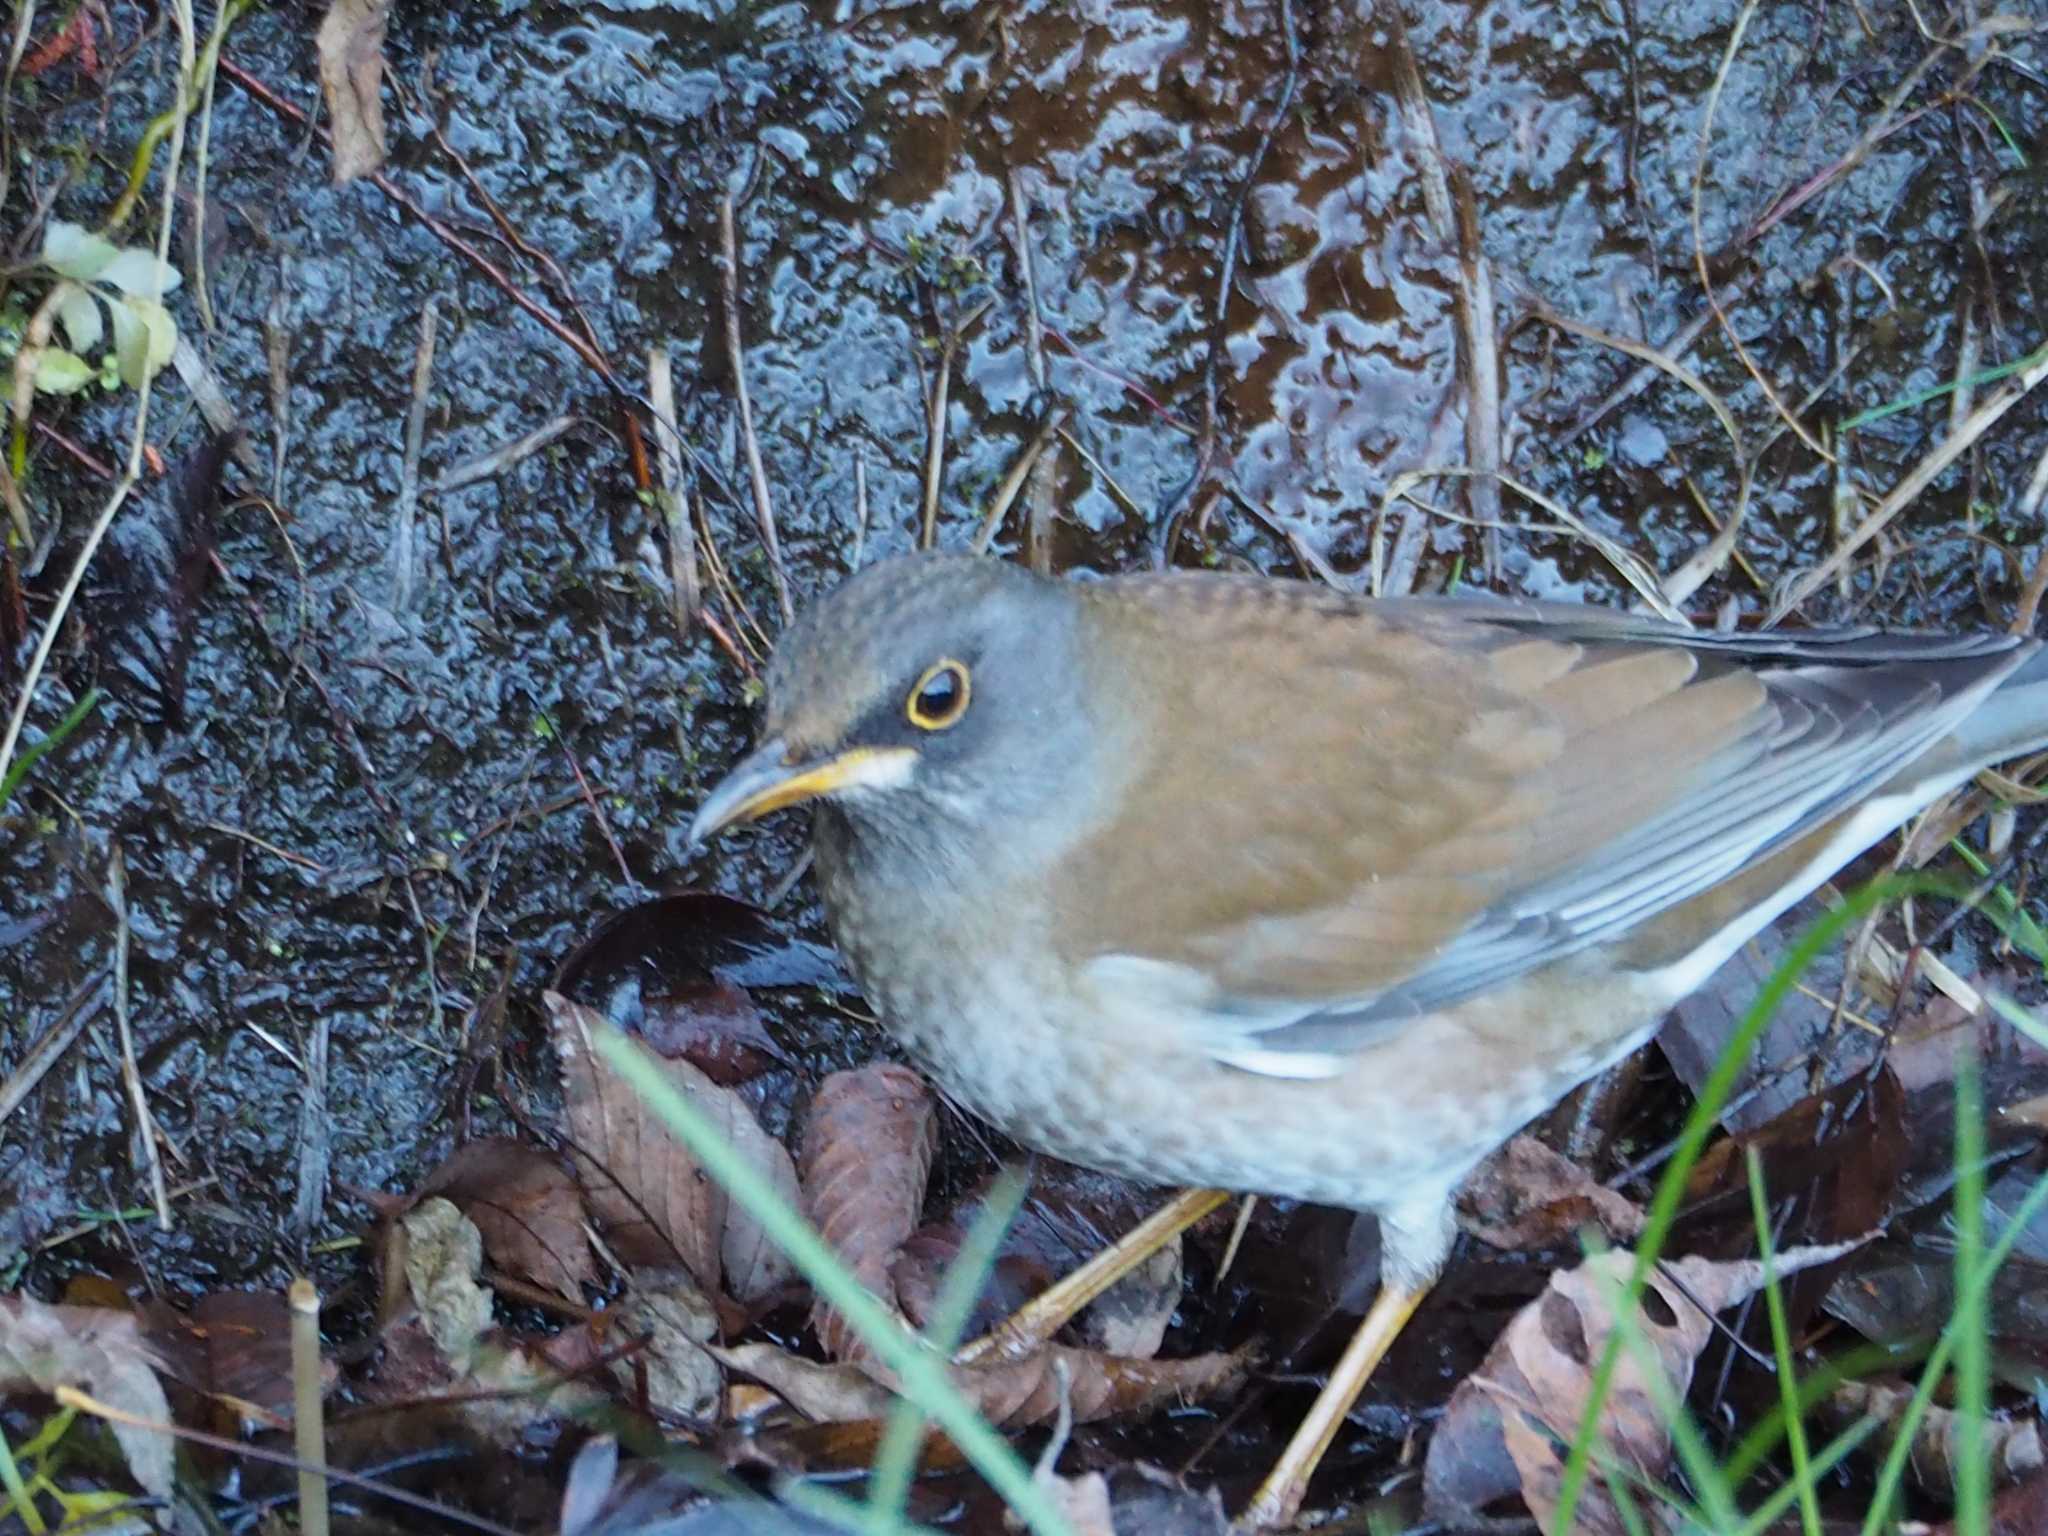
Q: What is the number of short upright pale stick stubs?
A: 1